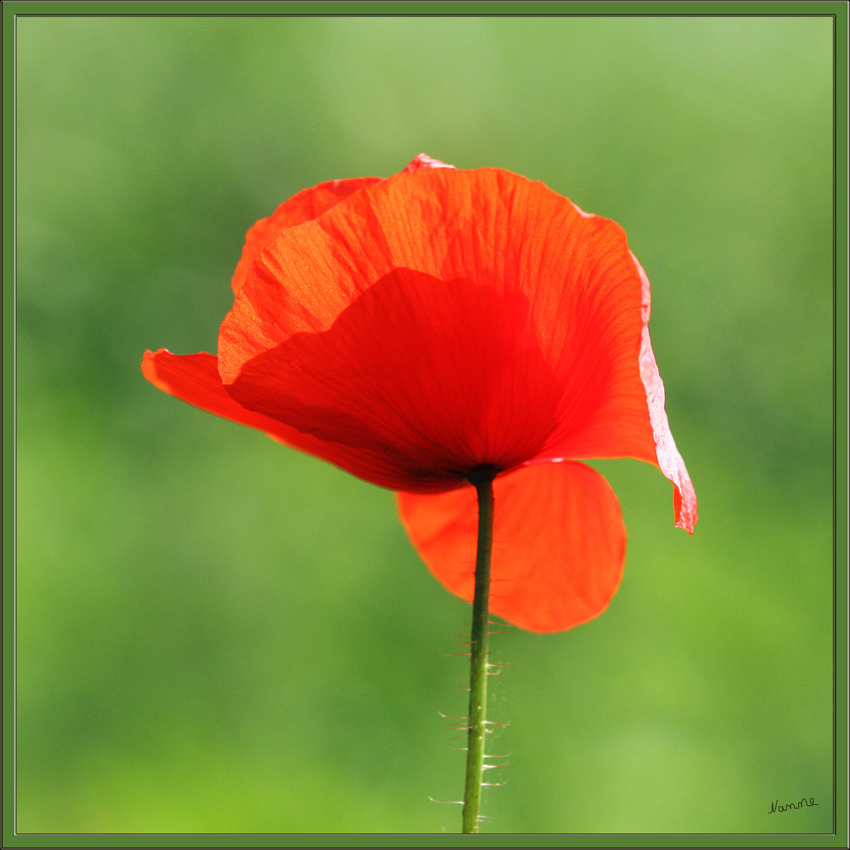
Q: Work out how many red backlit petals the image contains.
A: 4